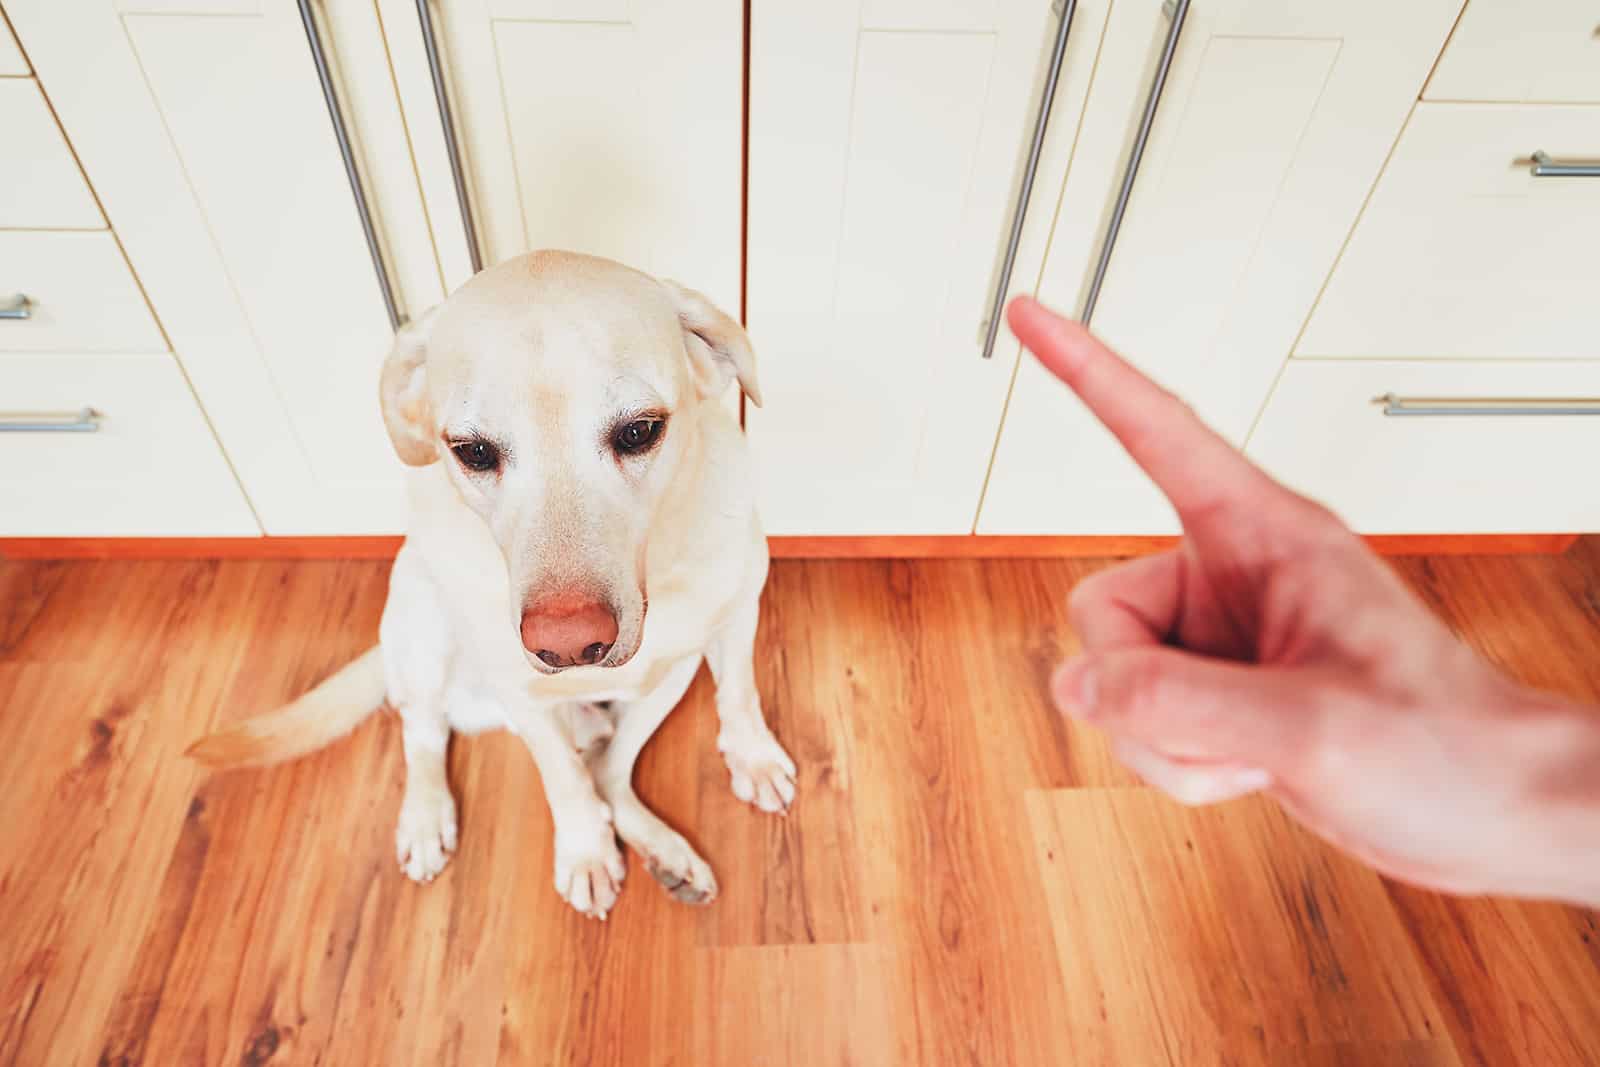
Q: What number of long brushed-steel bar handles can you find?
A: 4